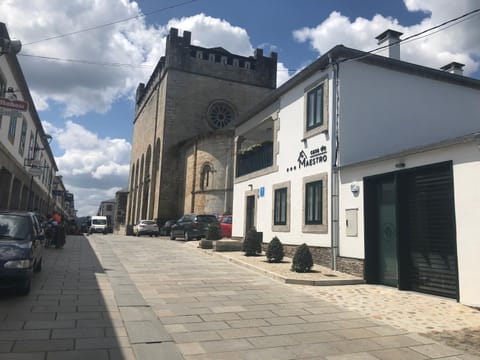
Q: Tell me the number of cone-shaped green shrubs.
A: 4